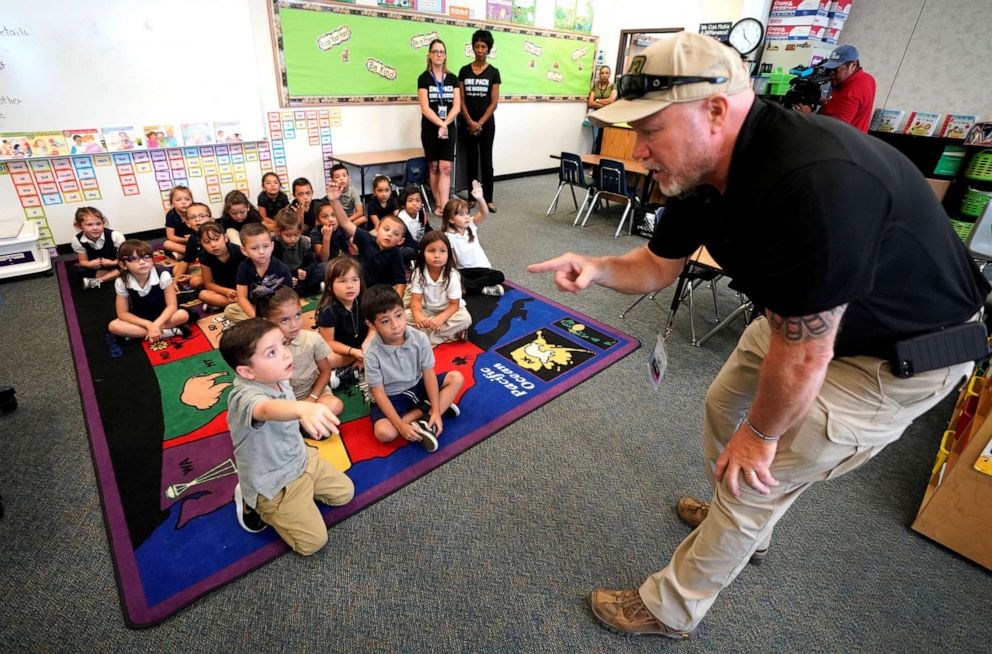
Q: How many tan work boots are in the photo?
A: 2